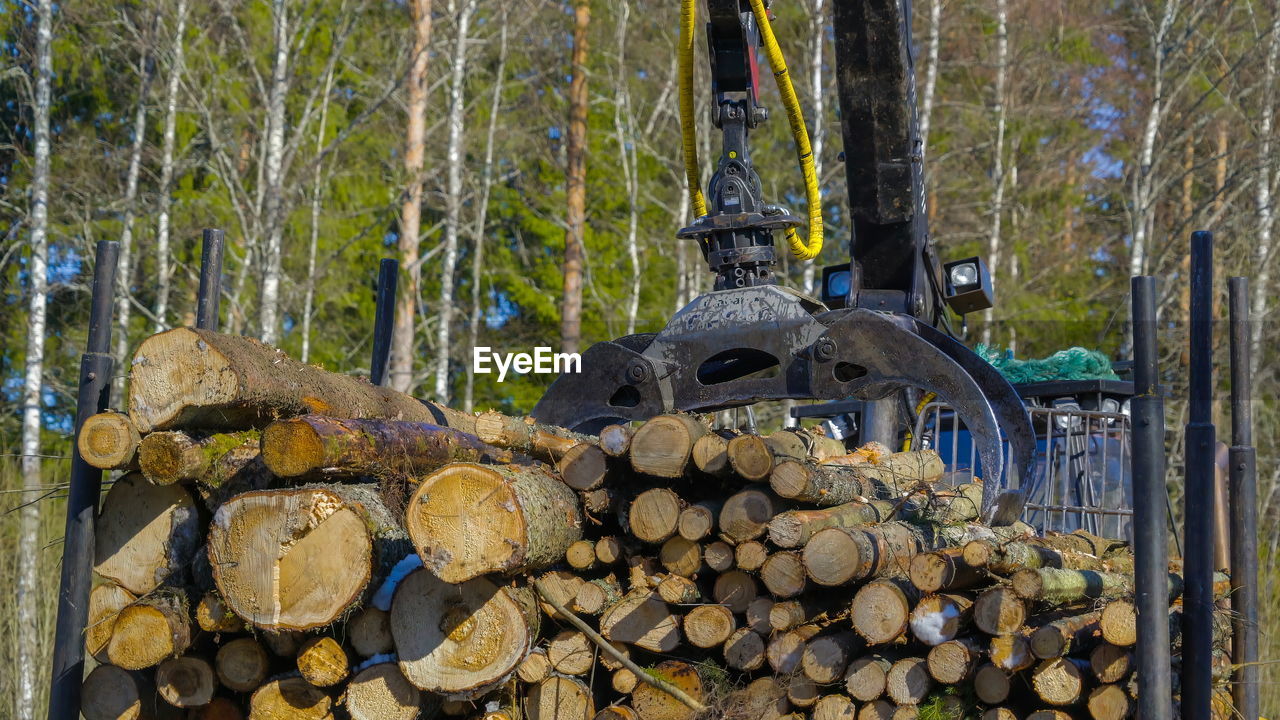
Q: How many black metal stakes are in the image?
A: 6